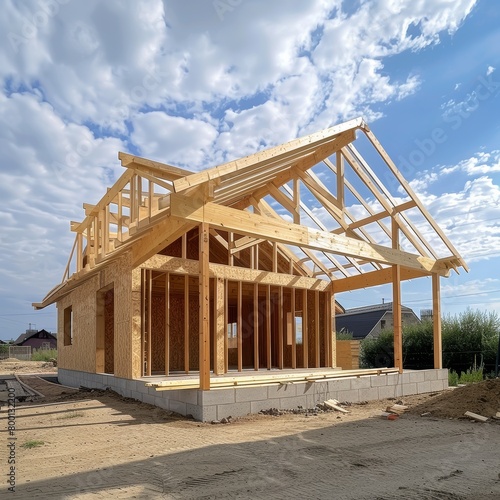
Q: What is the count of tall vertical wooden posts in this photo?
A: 3